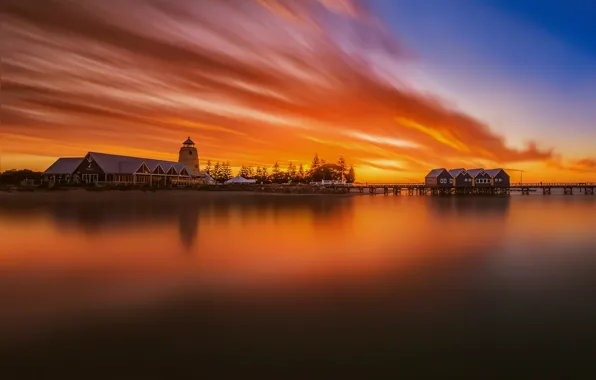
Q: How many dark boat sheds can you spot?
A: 4